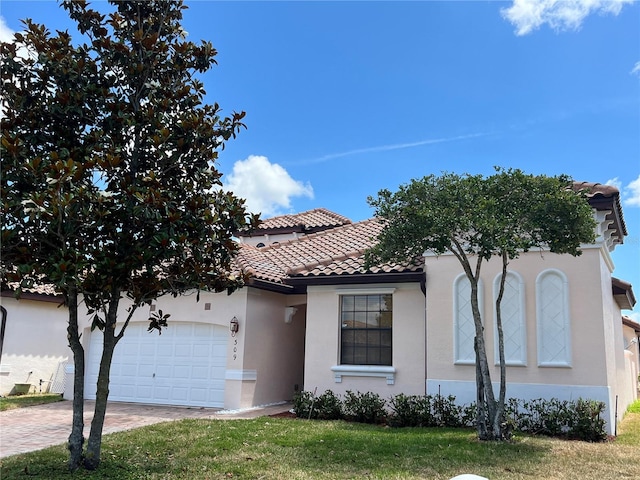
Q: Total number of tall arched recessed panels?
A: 3